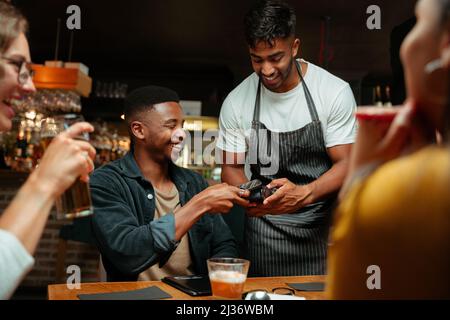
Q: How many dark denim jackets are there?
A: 1